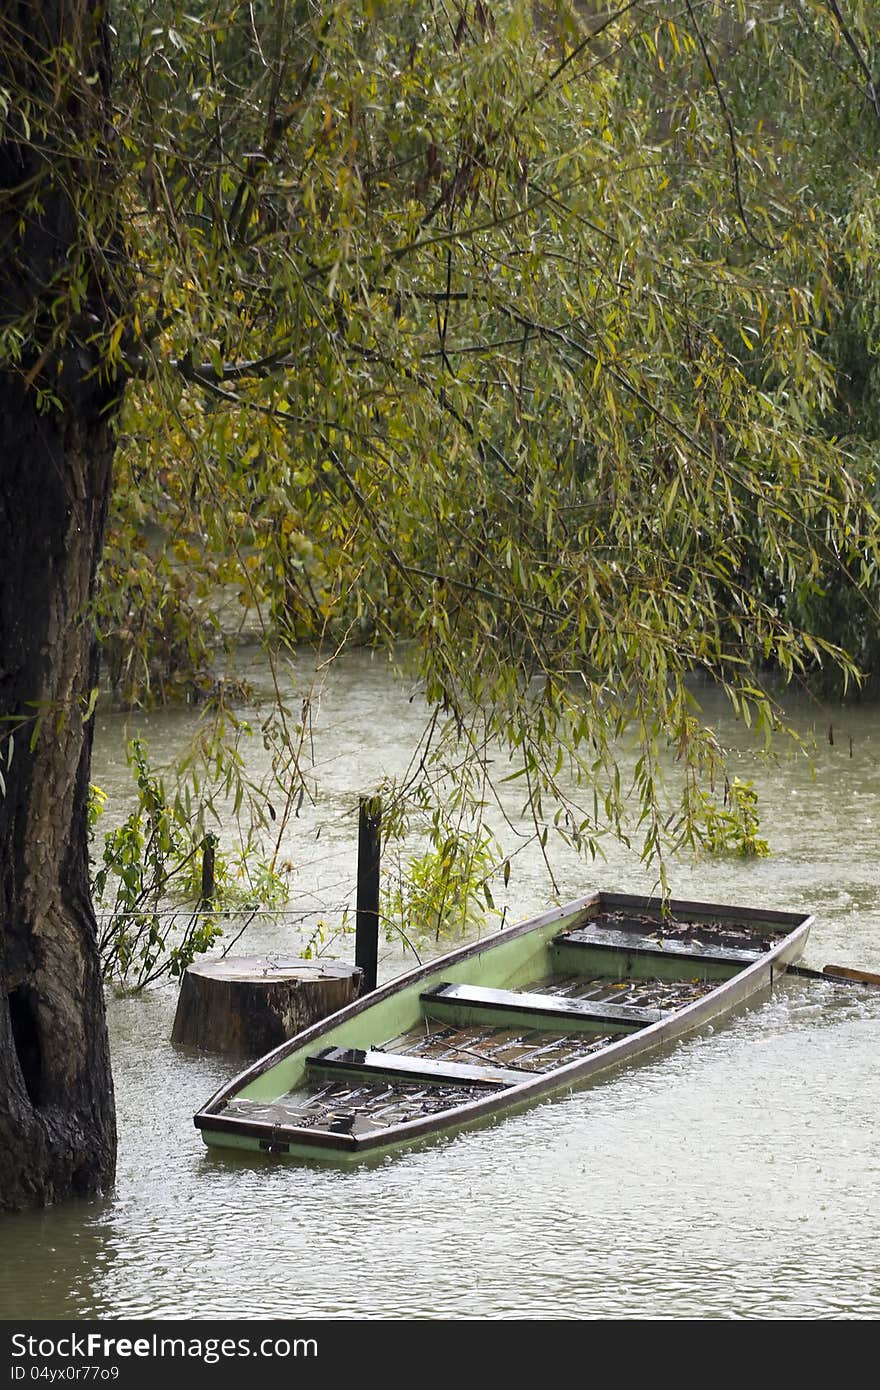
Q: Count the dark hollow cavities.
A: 1